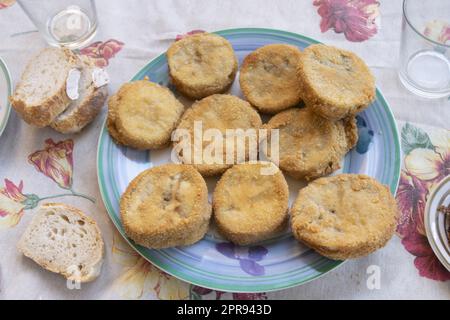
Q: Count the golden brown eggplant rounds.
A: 9